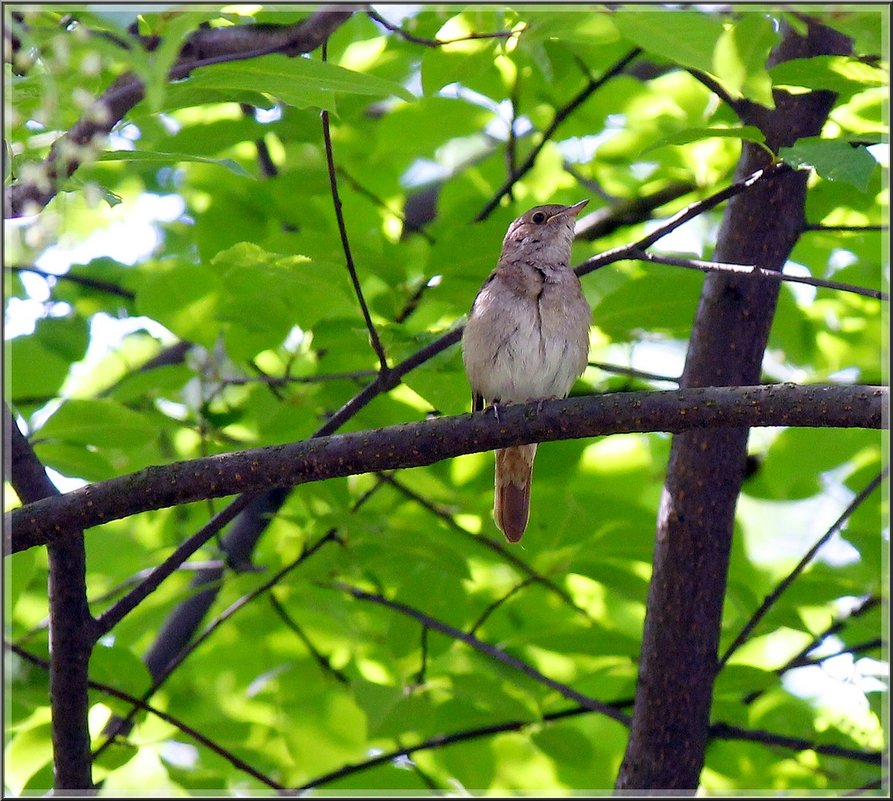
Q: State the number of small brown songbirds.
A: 1